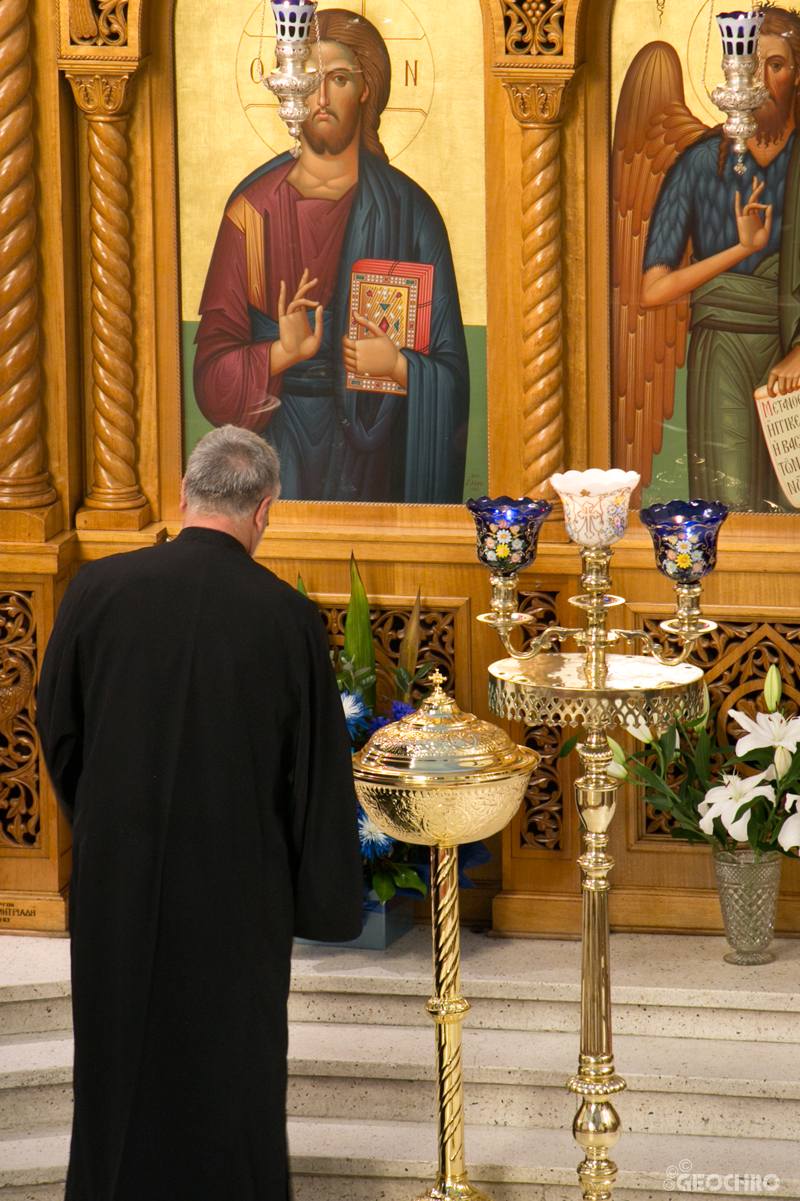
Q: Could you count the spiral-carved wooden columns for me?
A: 3